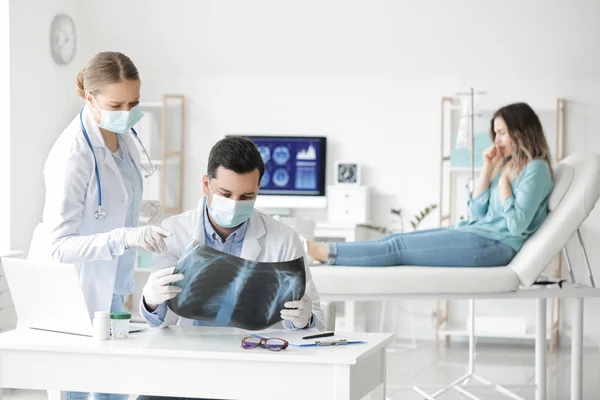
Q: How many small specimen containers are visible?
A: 2